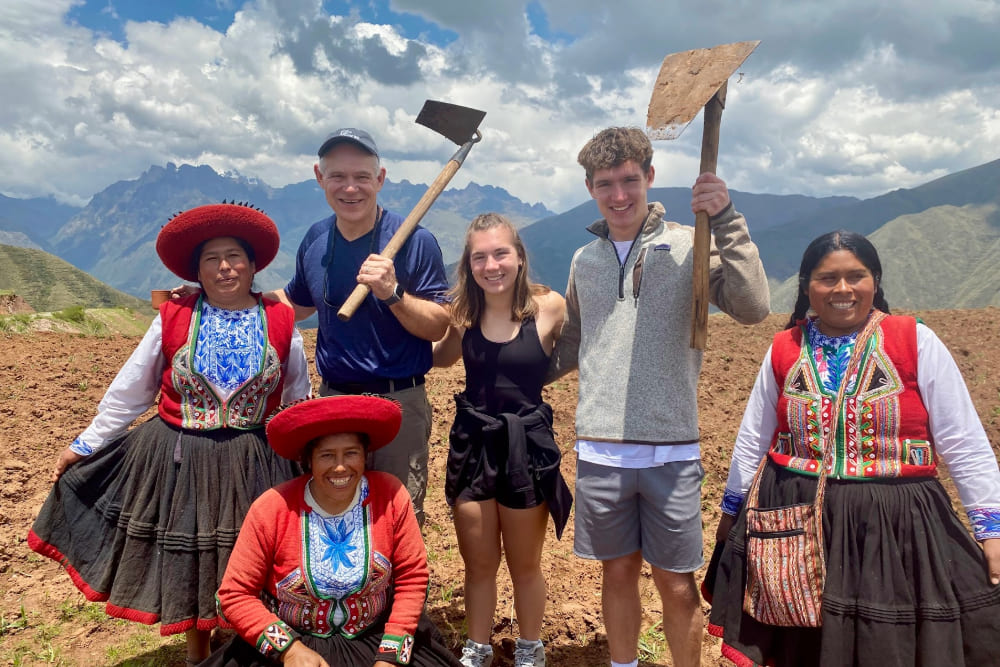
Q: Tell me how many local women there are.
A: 3